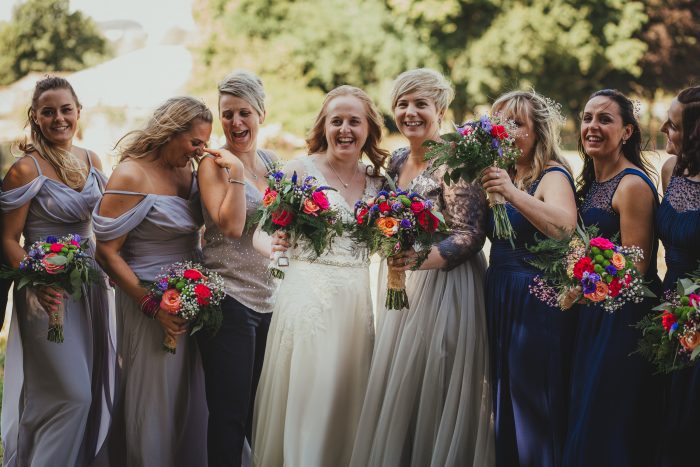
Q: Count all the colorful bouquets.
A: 7